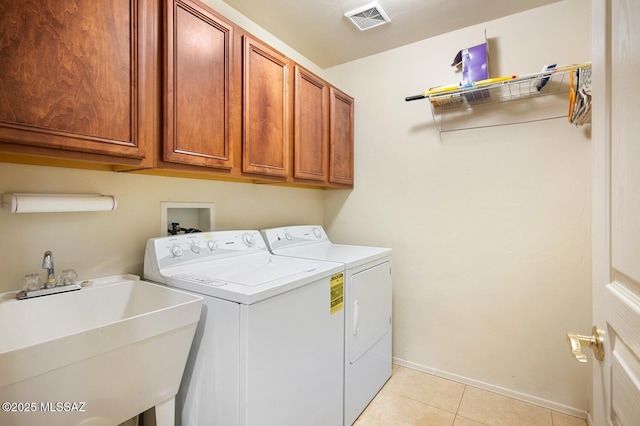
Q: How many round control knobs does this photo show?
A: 6